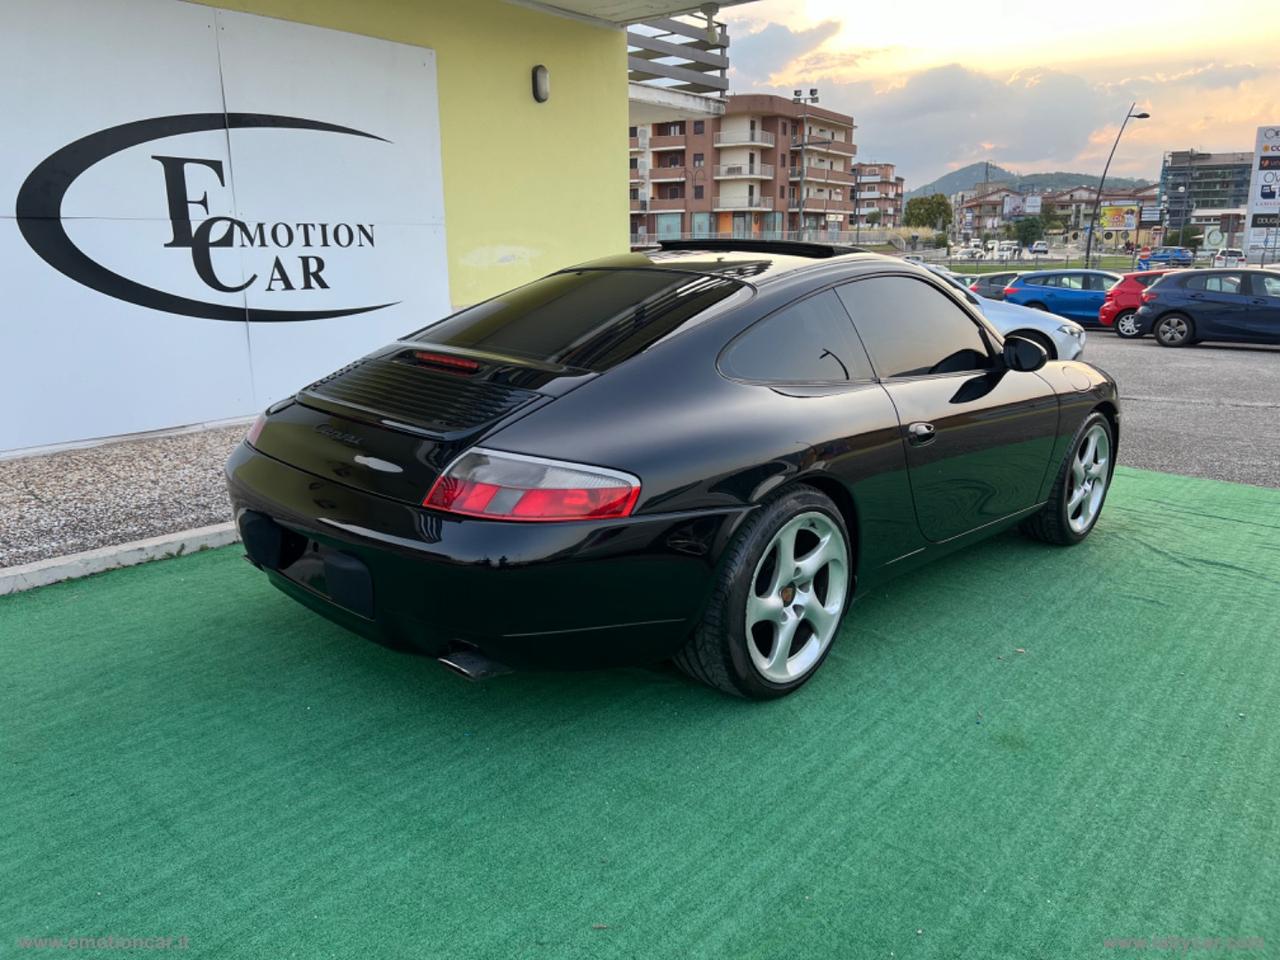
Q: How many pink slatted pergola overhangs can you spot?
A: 0